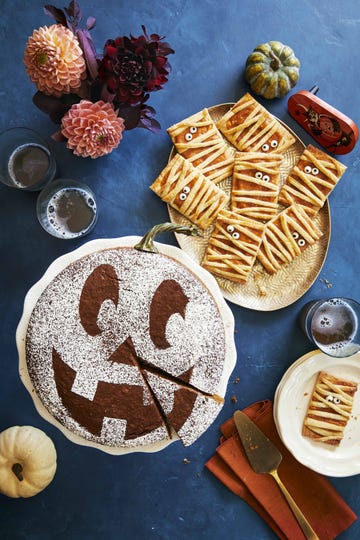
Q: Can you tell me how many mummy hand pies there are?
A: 8